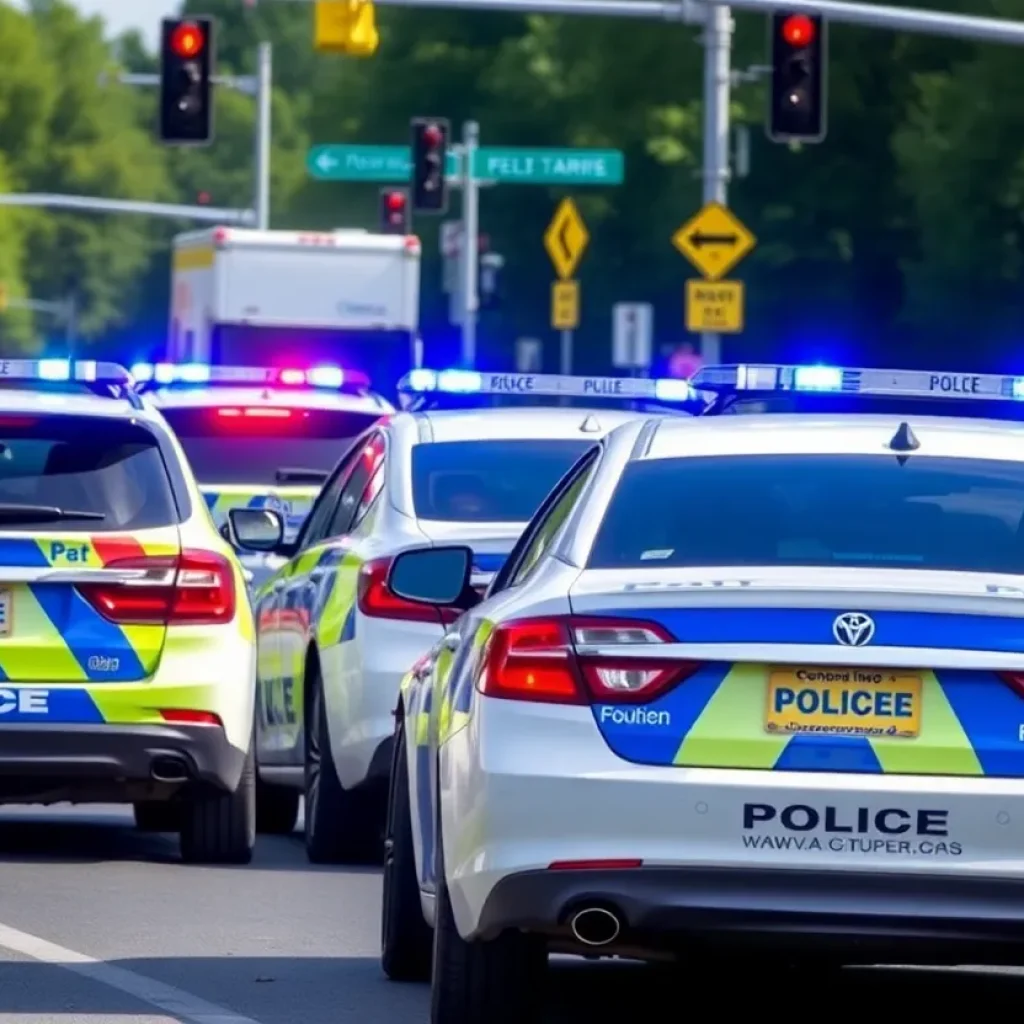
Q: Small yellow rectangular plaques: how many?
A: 2